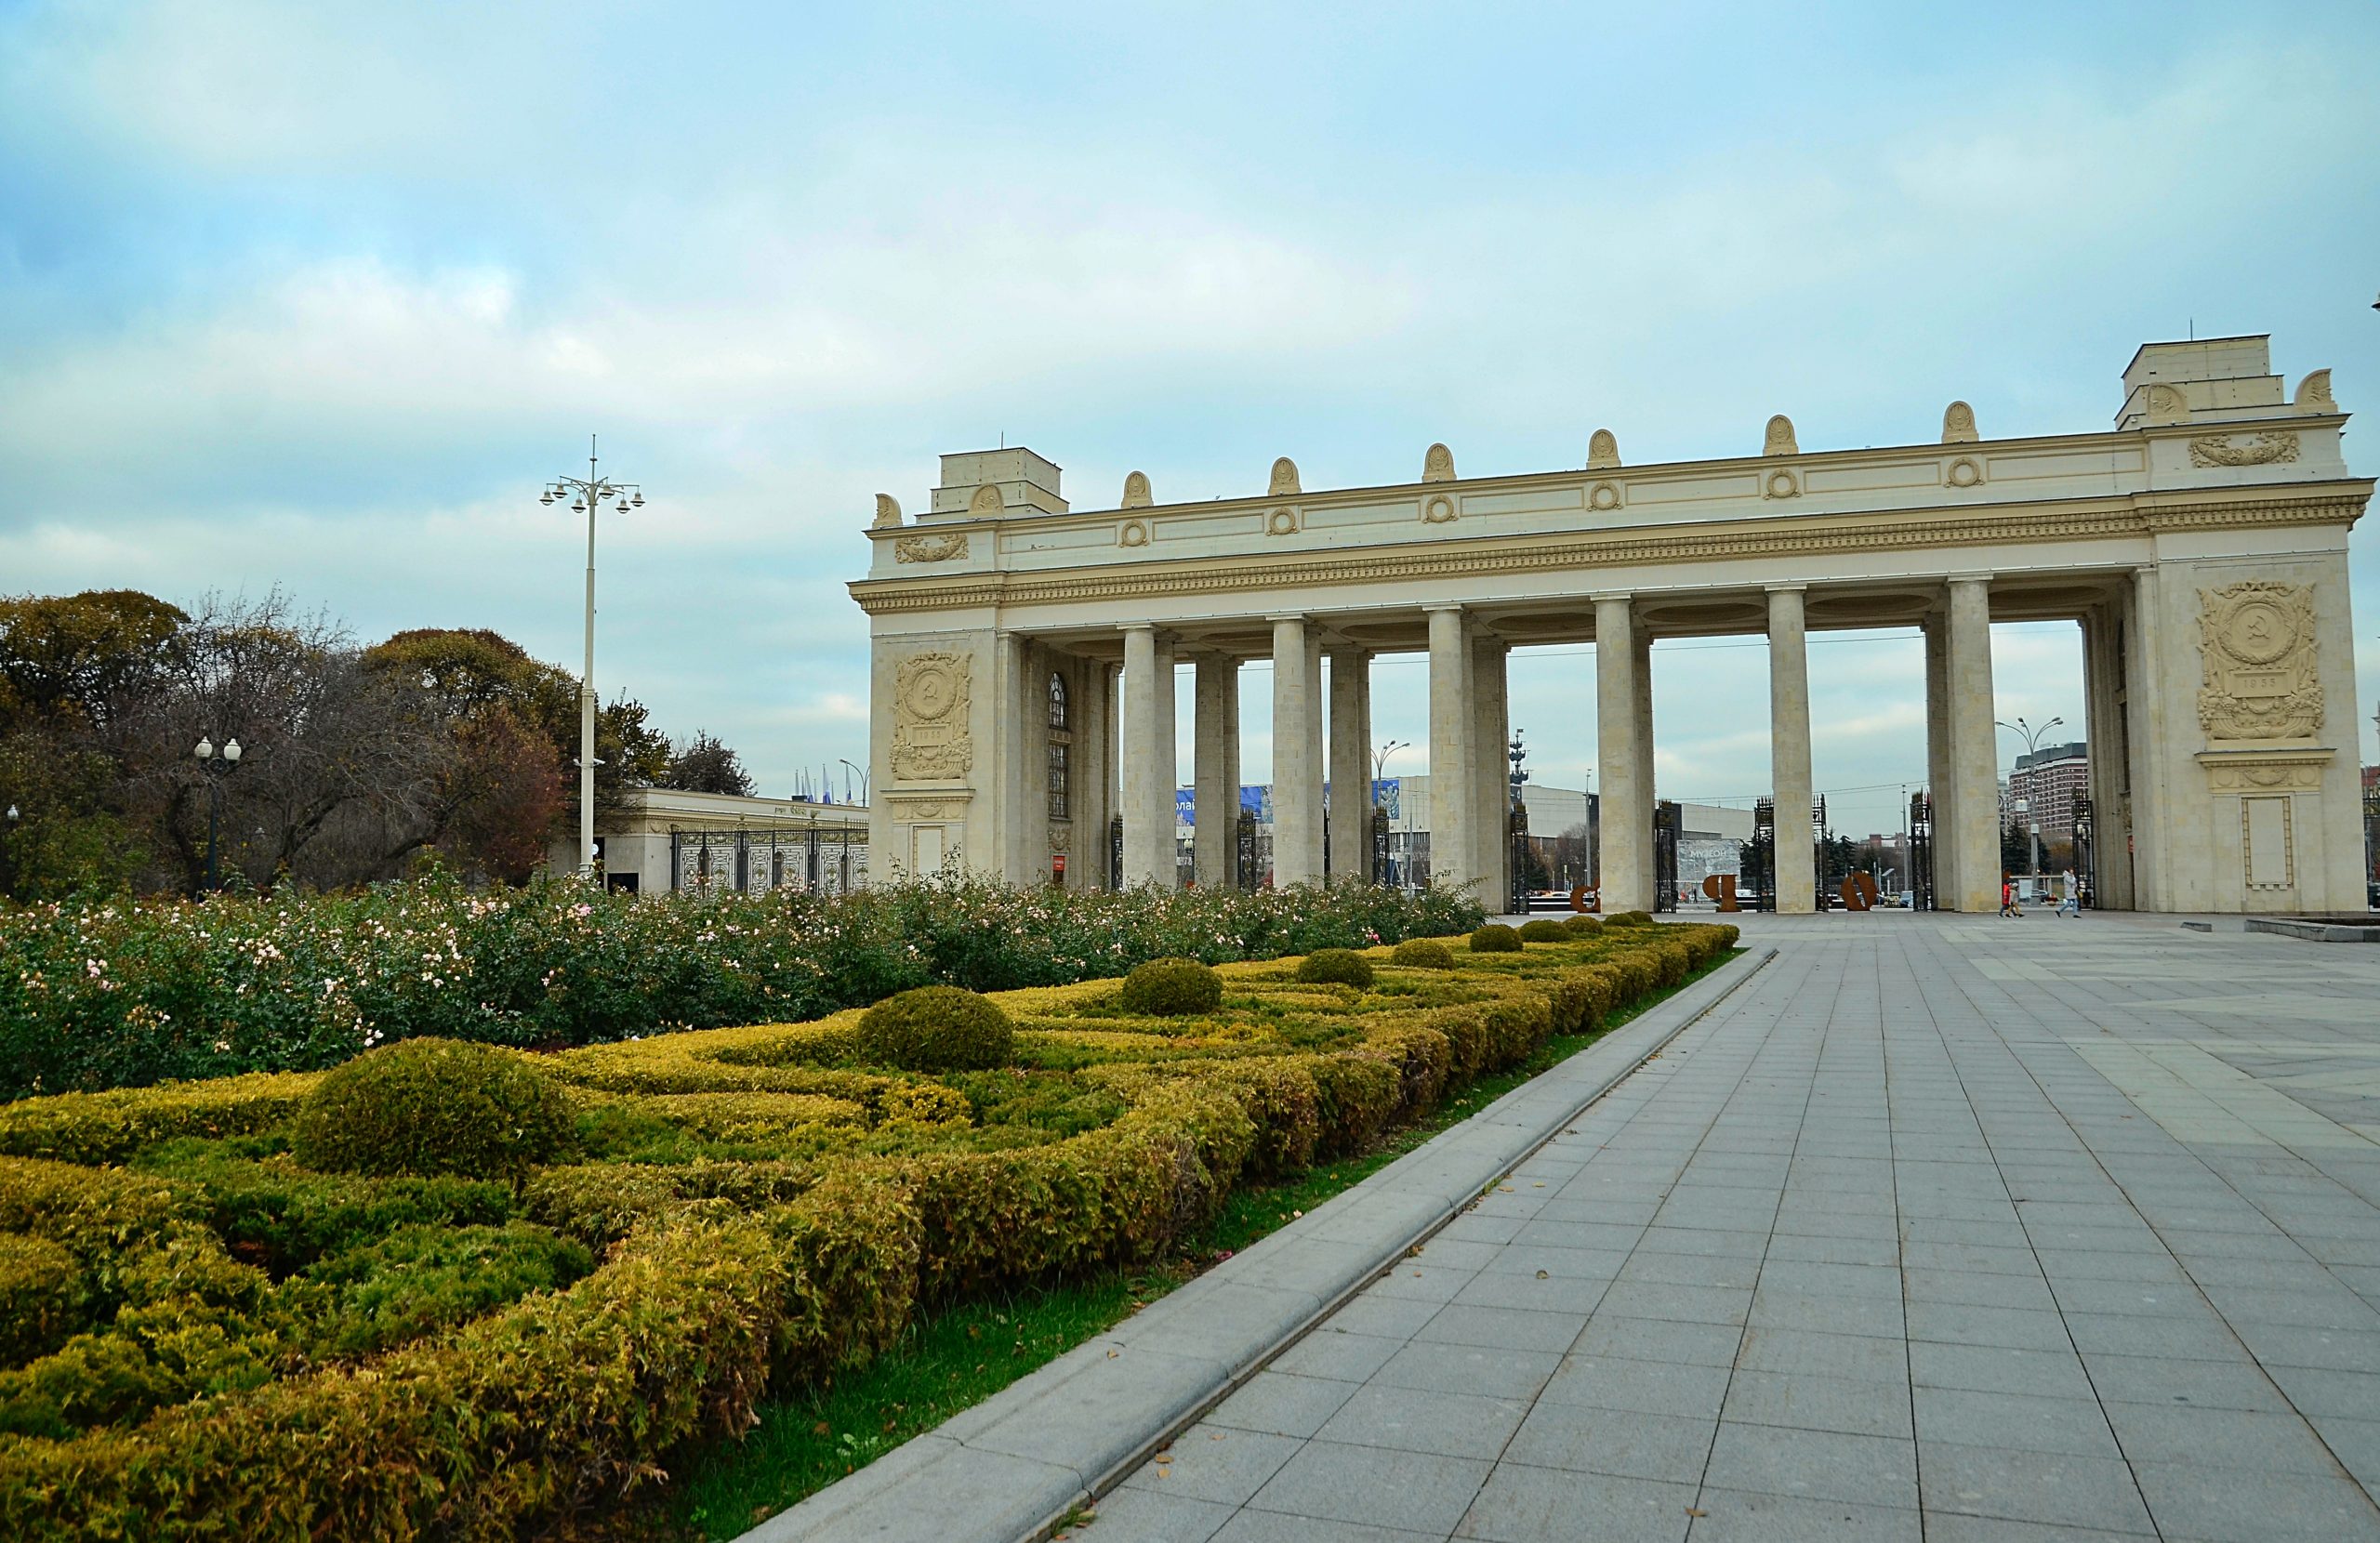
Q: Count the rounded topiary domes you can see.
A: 10